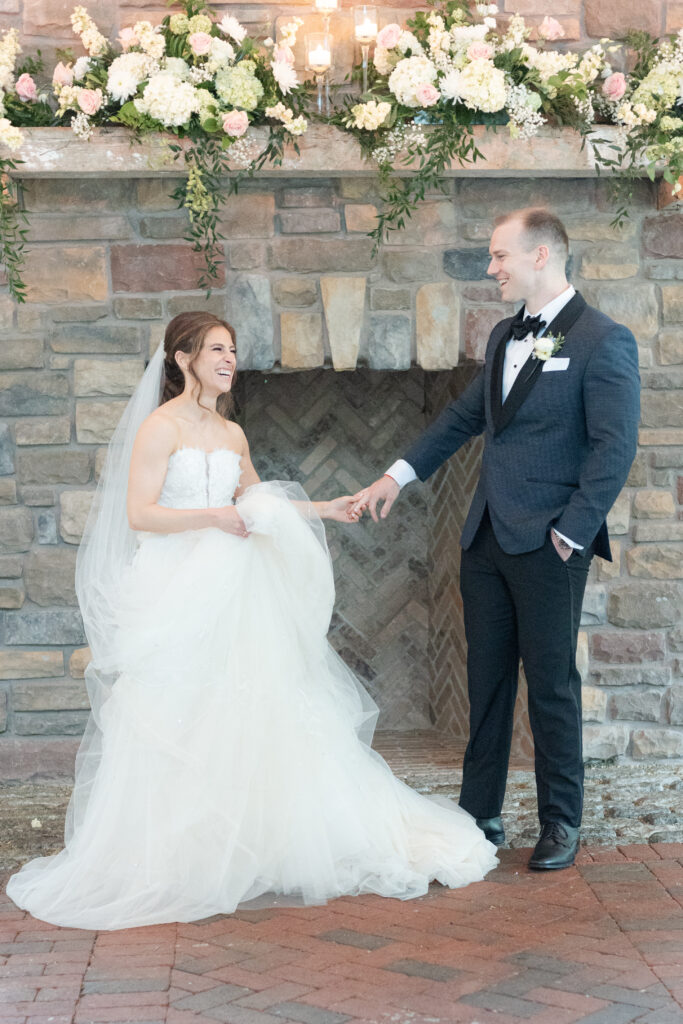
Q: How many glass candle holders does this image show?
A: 3